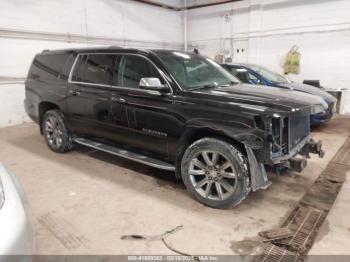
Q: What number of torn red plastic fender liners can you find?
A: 0